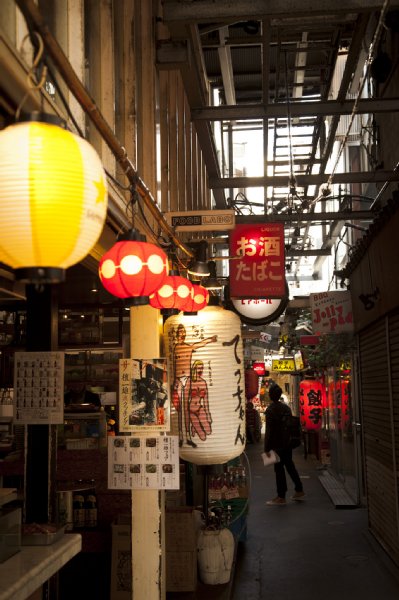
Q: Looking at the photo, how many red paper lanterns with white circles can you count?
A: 3